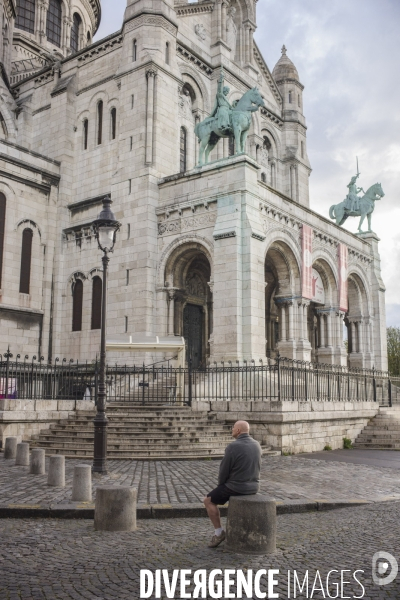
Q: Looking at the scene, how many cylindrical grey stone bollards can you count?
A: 7